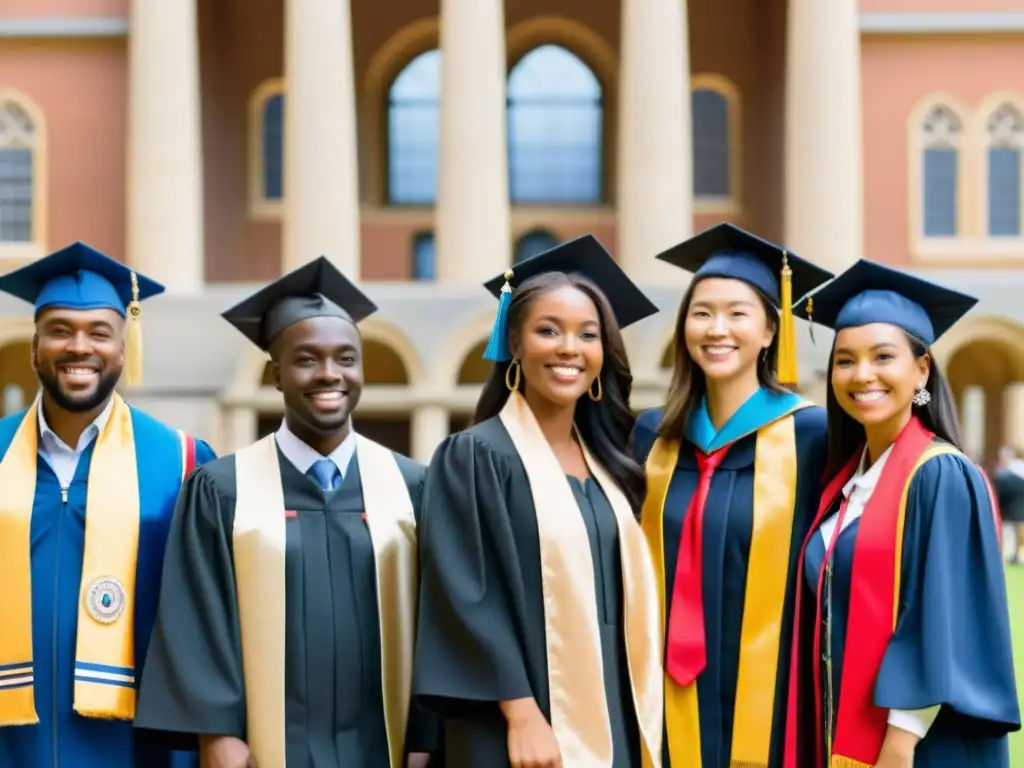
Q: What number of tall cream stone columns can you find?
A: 5